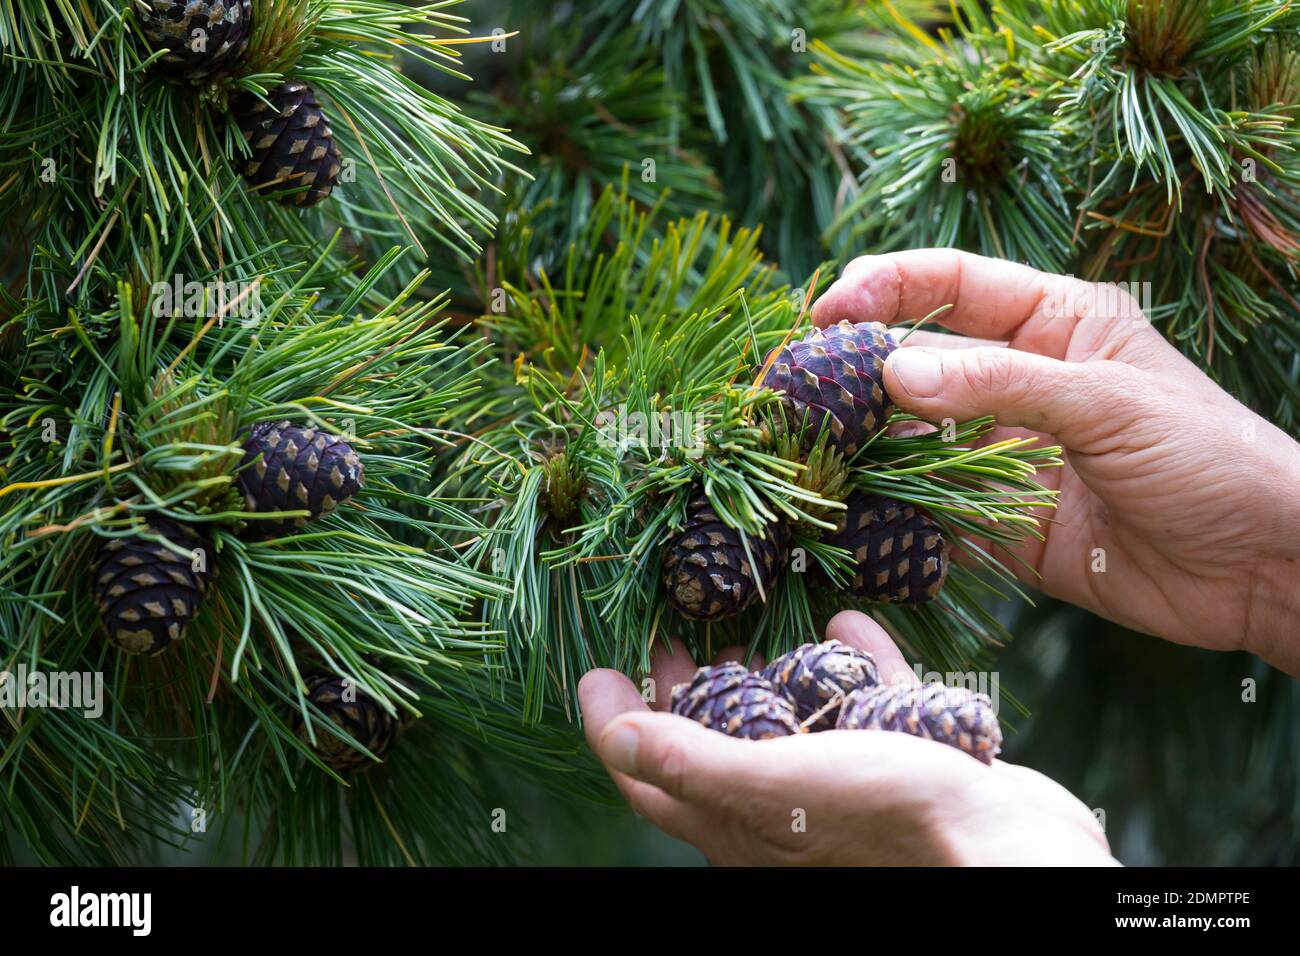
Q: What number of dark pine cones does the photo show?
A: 11